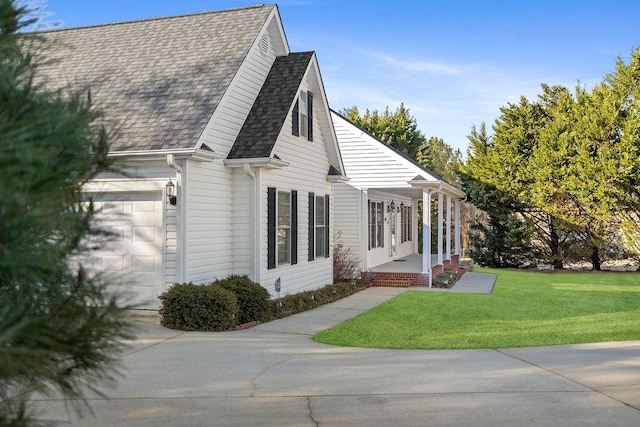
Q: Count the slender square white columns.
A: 4